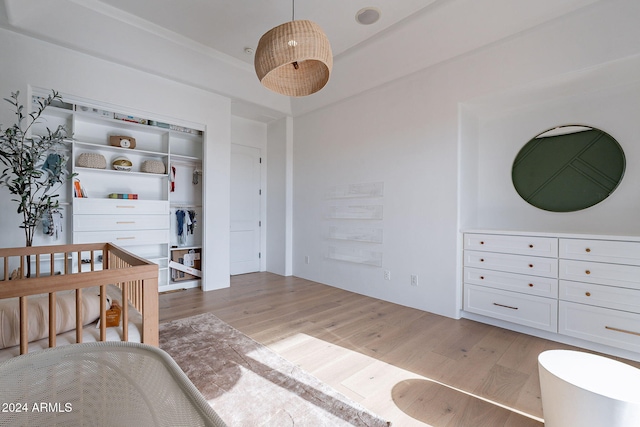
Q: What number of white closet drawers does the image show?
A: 3